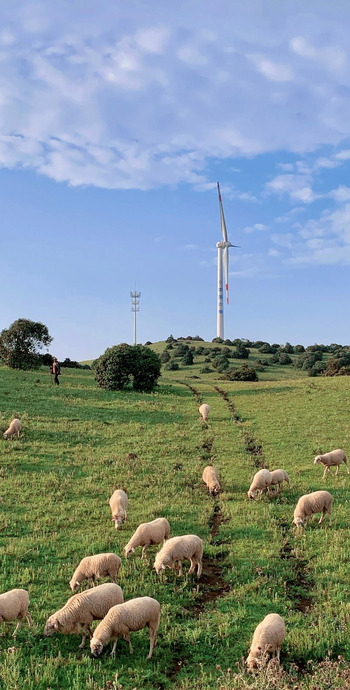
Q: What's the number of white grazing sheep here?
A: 15